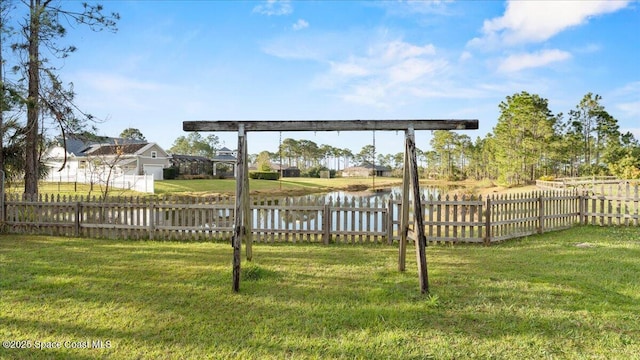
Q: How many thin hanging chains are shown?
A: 2